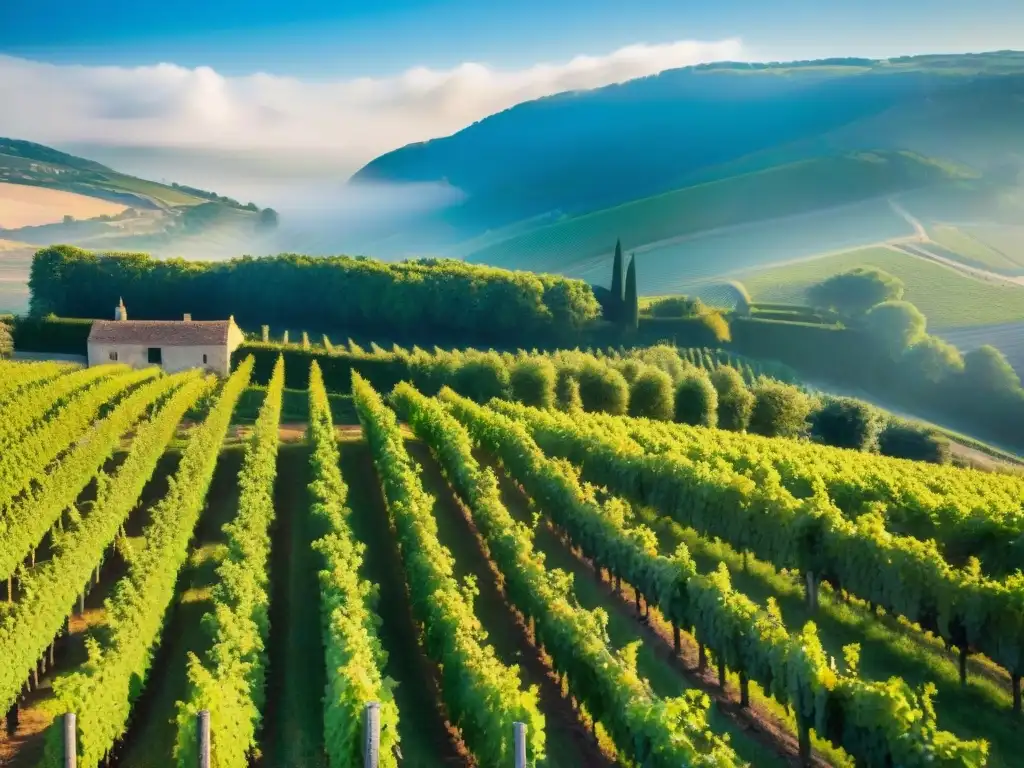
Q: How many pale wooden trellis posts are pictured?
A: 4